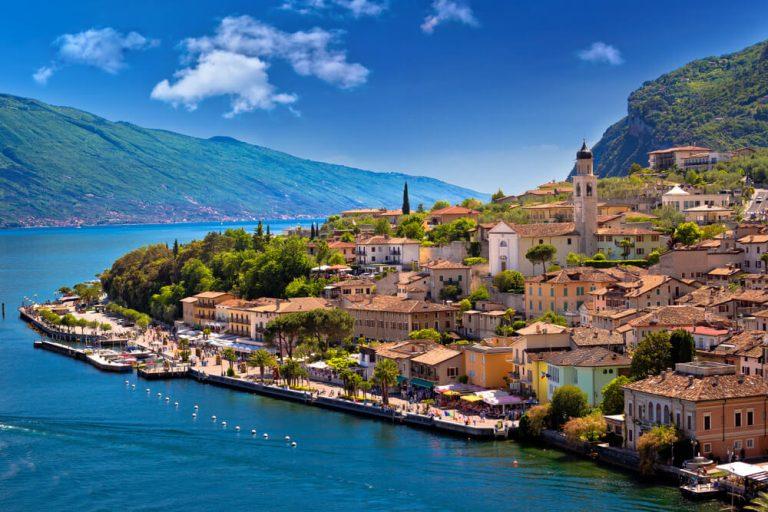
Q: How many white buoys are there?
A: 15